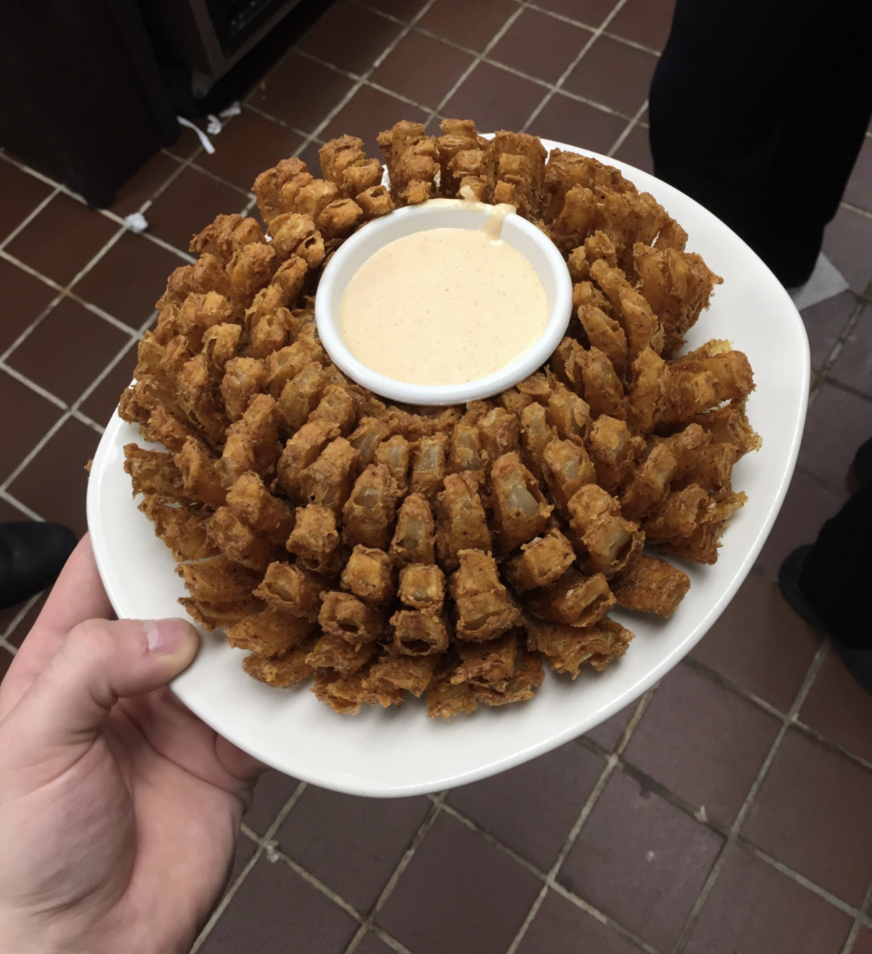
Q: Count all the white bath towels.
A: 0